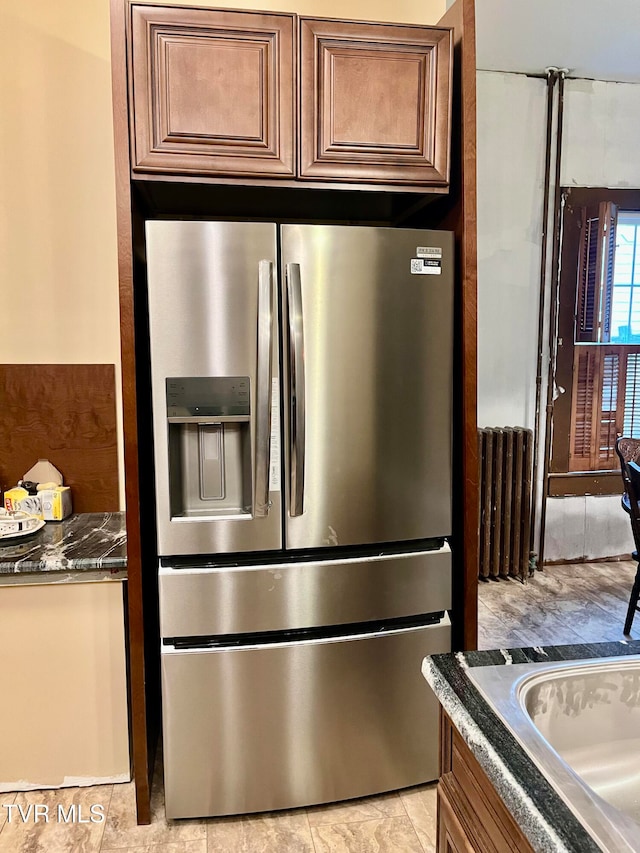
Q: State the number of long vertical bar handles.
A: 2